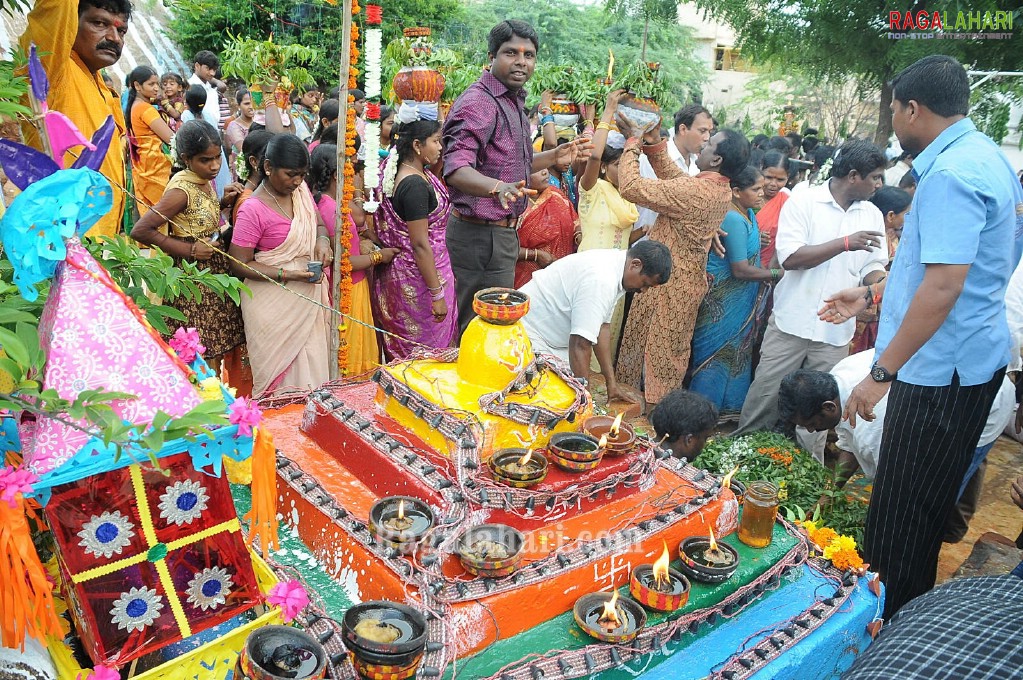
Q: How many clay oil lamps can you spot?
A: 12